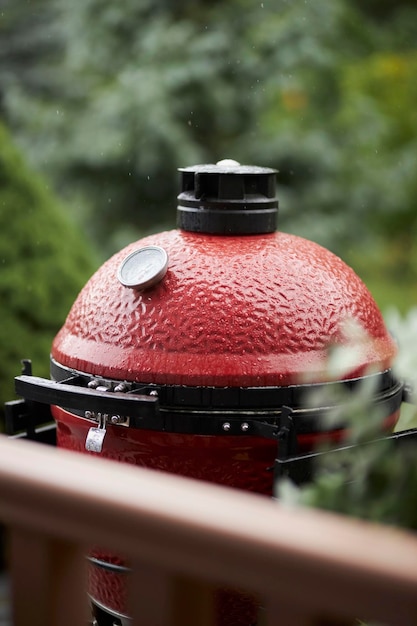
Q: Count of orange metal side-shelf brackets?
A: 0